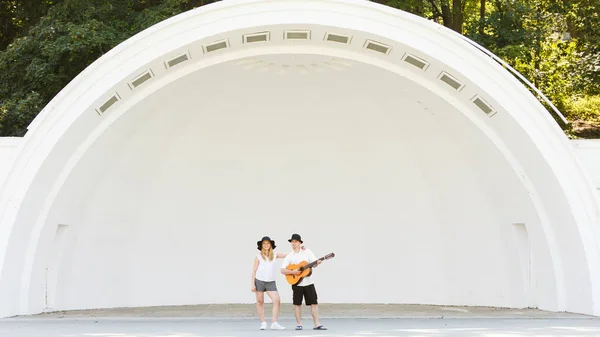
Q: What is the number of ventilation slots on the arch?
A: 11